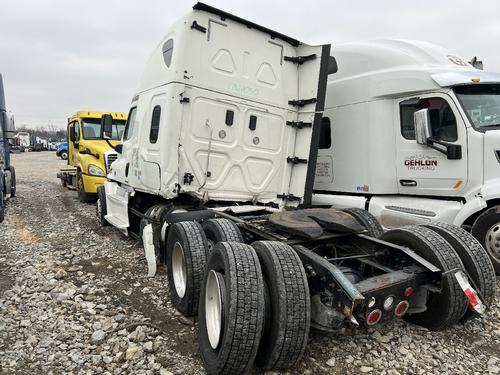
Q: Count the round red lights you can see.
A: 3